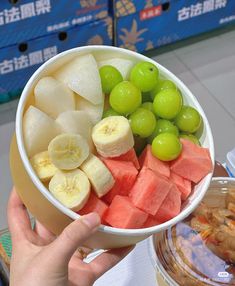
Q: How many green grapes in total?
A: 12